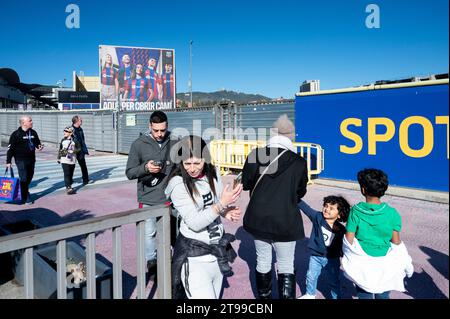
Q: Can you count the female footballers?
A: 2